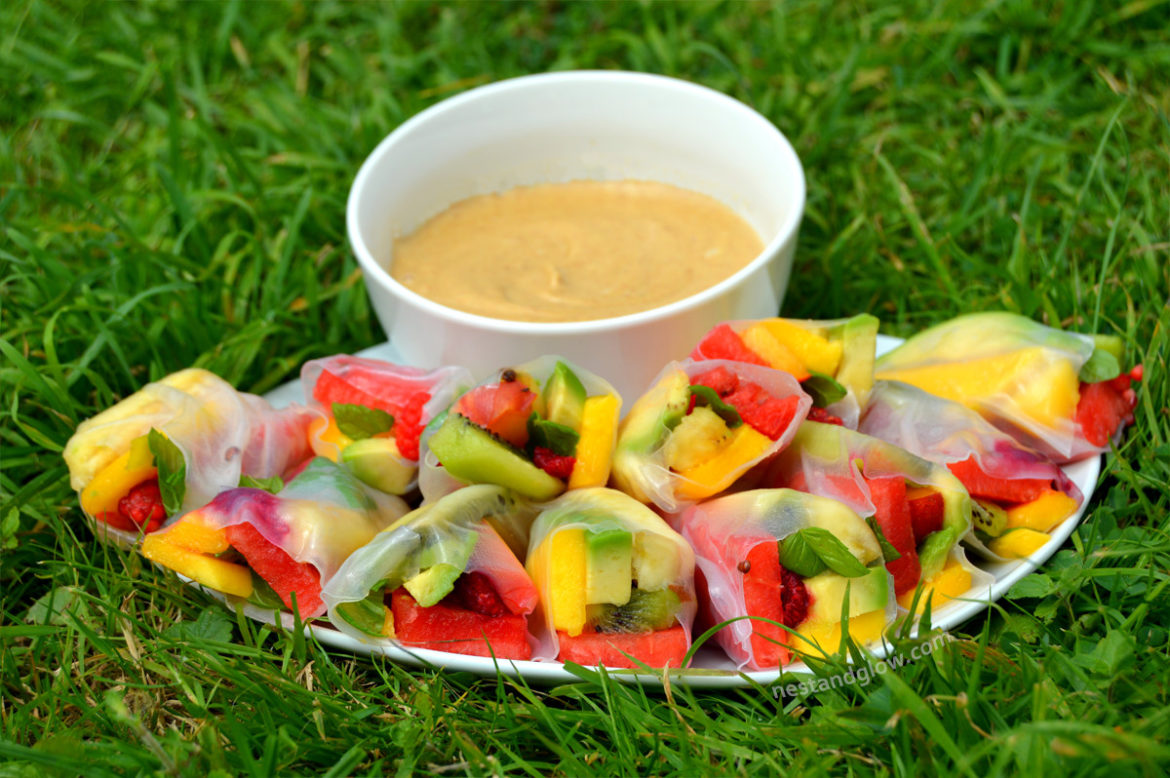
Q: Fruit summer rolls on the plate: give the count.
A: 12